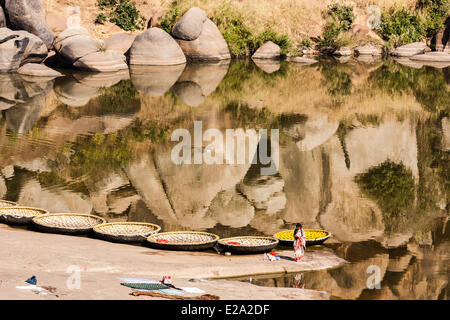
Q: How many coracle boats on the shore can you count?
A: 7